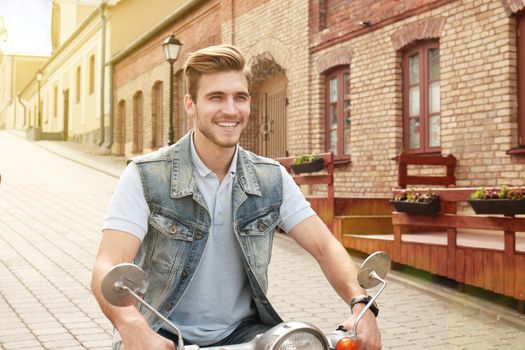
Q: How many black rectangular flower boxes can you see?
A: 3